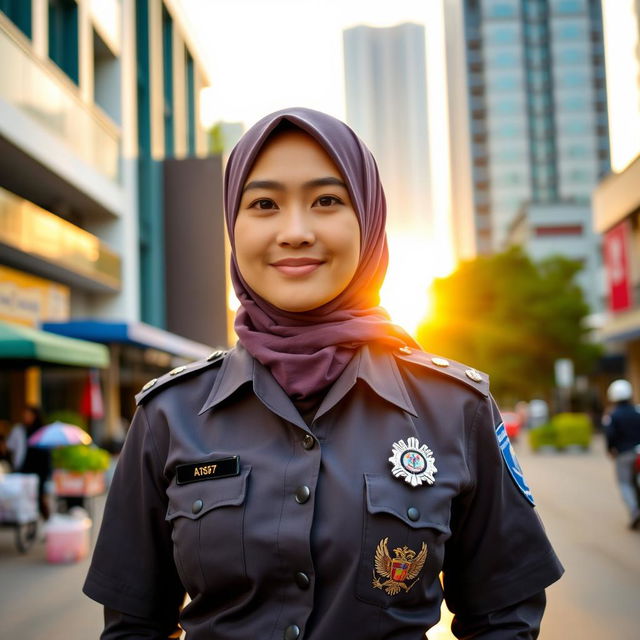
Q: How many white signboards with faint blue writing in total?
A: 1